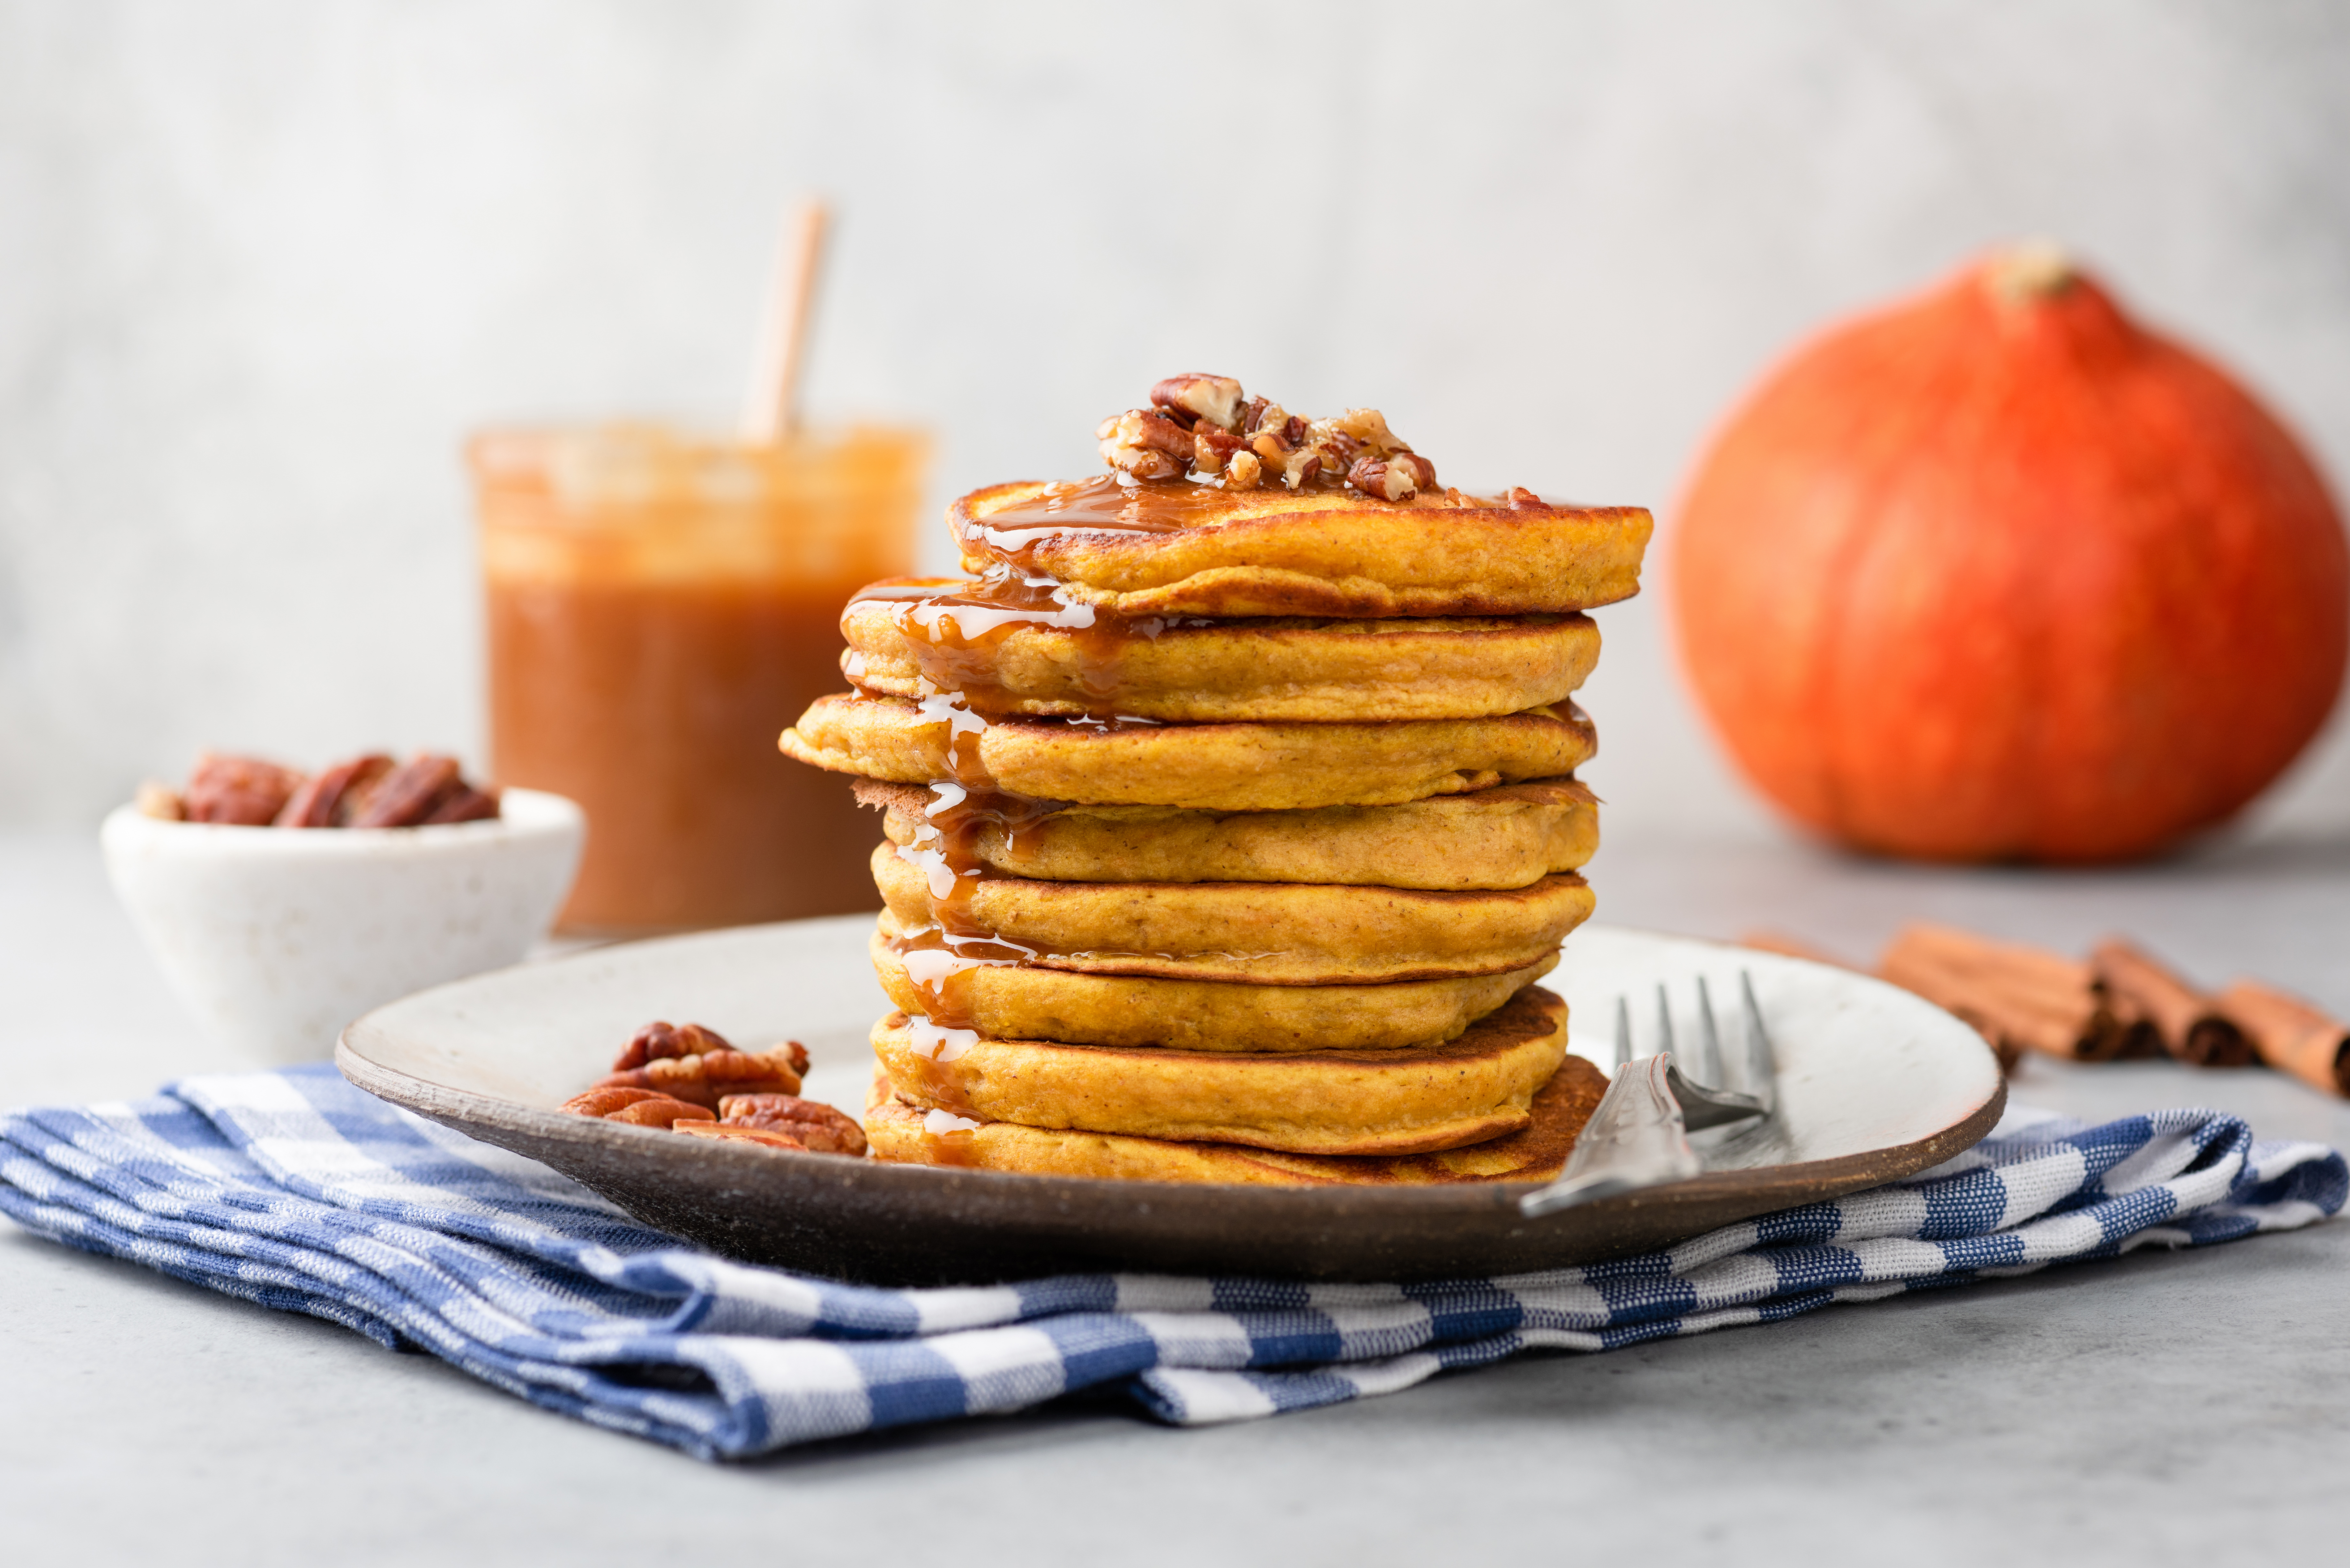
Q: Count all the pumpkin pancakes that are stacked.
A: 8